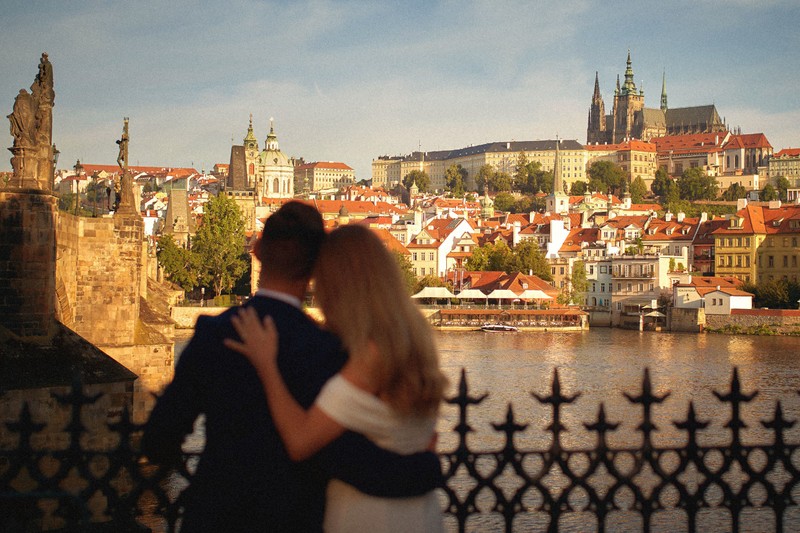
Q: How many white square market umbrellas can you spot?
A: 4